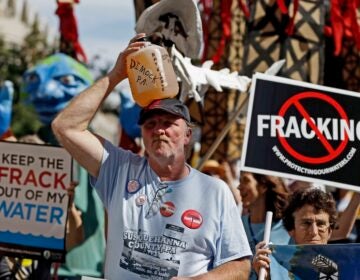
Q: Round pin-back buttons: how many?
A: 4